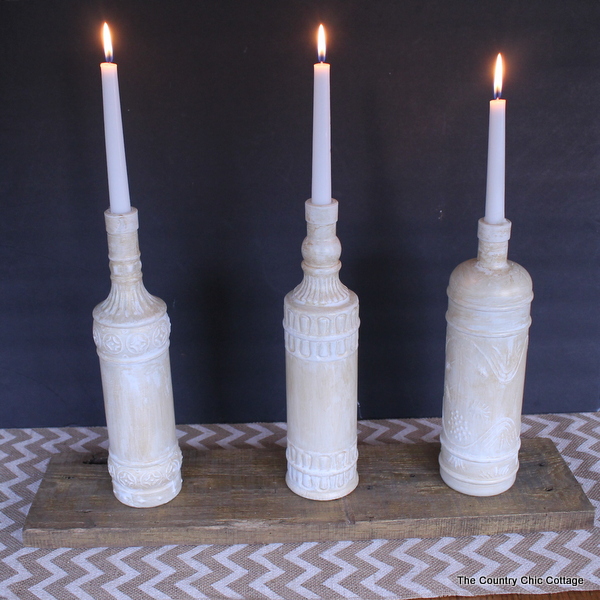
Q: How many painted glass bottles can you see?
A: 3